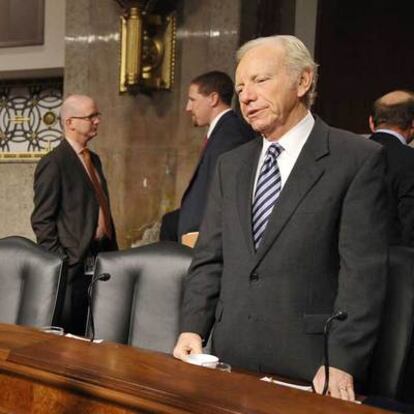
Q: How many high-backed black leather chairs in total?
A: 3